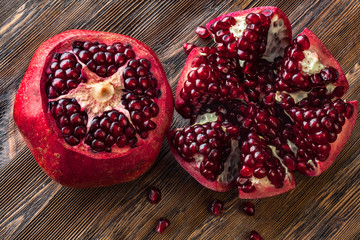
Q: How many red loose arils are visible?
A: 7